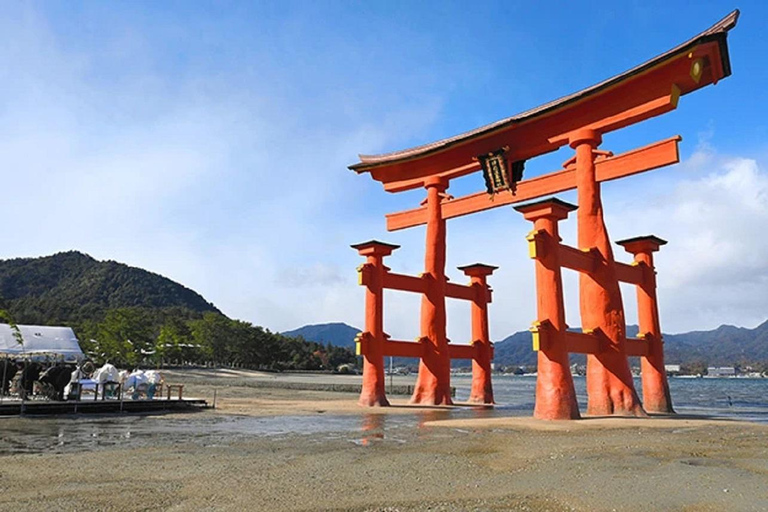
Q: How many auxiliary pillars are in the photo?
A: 4